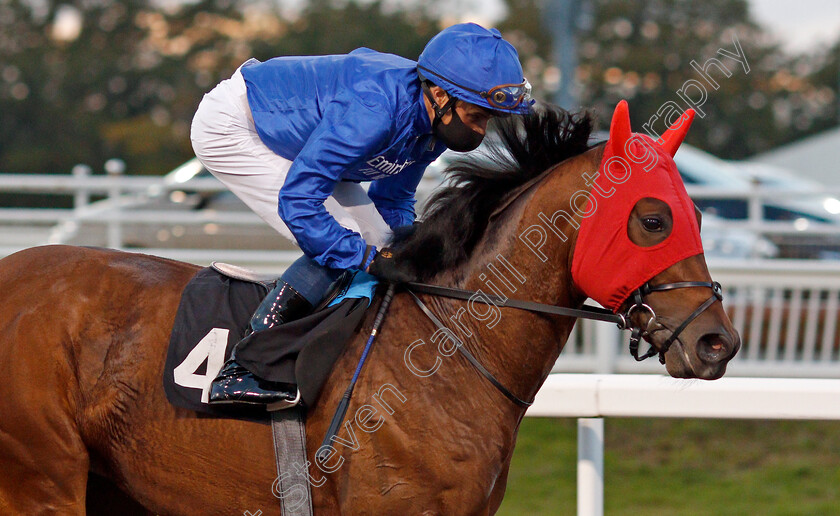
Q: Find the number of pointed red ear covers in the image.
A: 2